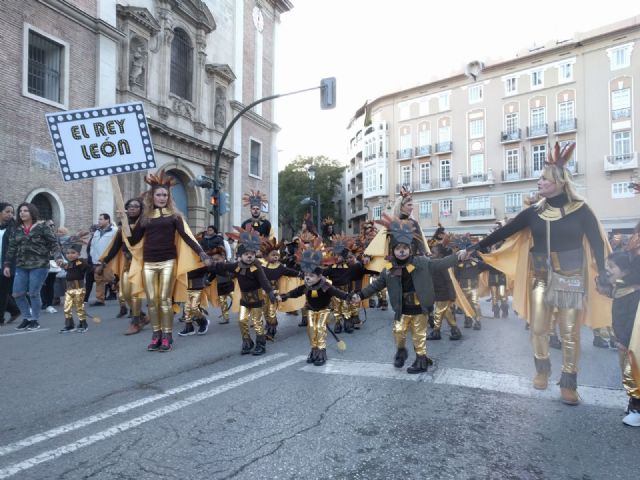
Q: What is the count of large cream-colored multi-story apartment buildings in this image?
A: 1